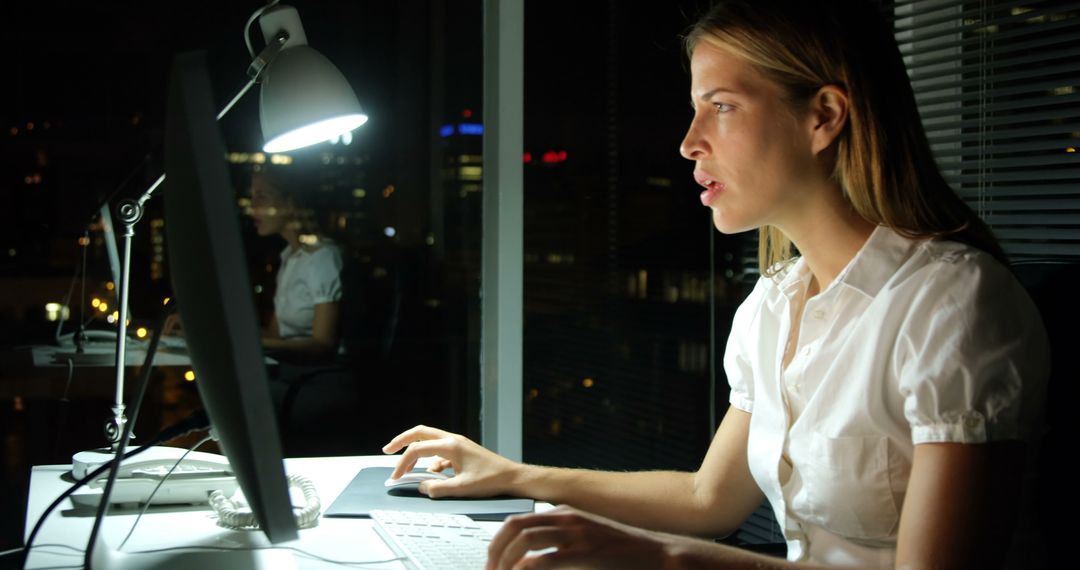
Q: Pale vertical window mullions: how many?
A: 1